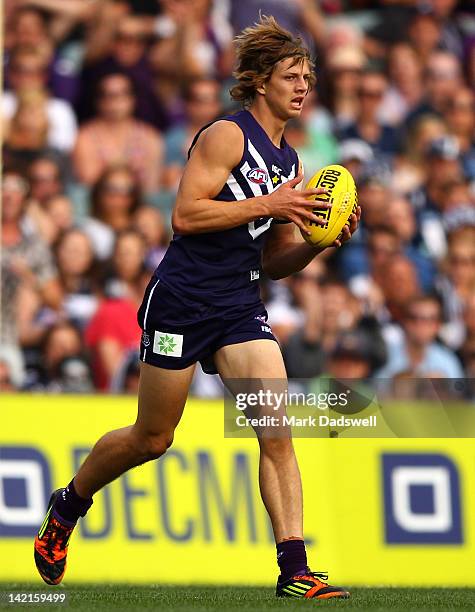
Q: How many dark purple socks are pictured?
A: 2